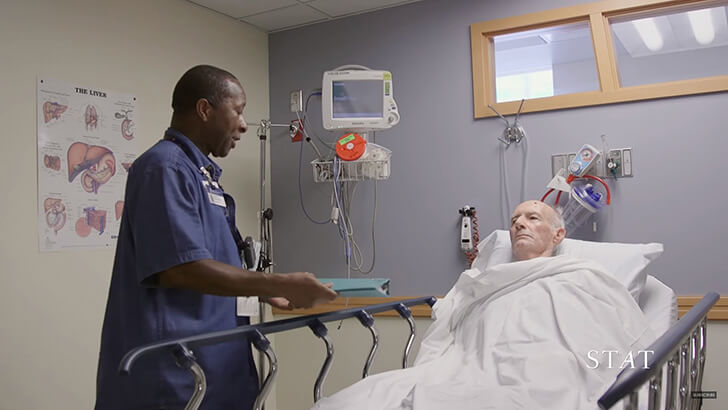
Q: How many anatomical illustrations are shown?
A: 9